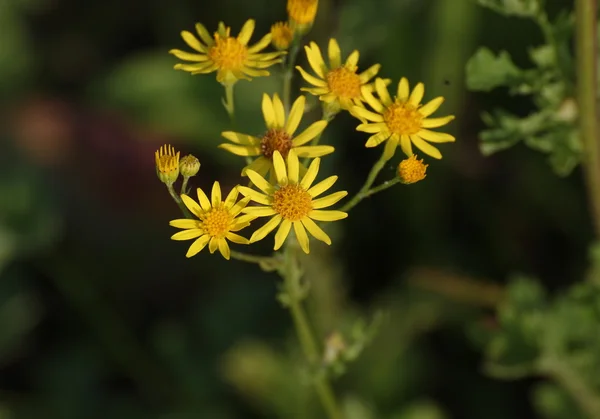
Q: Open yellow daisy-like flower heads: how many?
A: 6